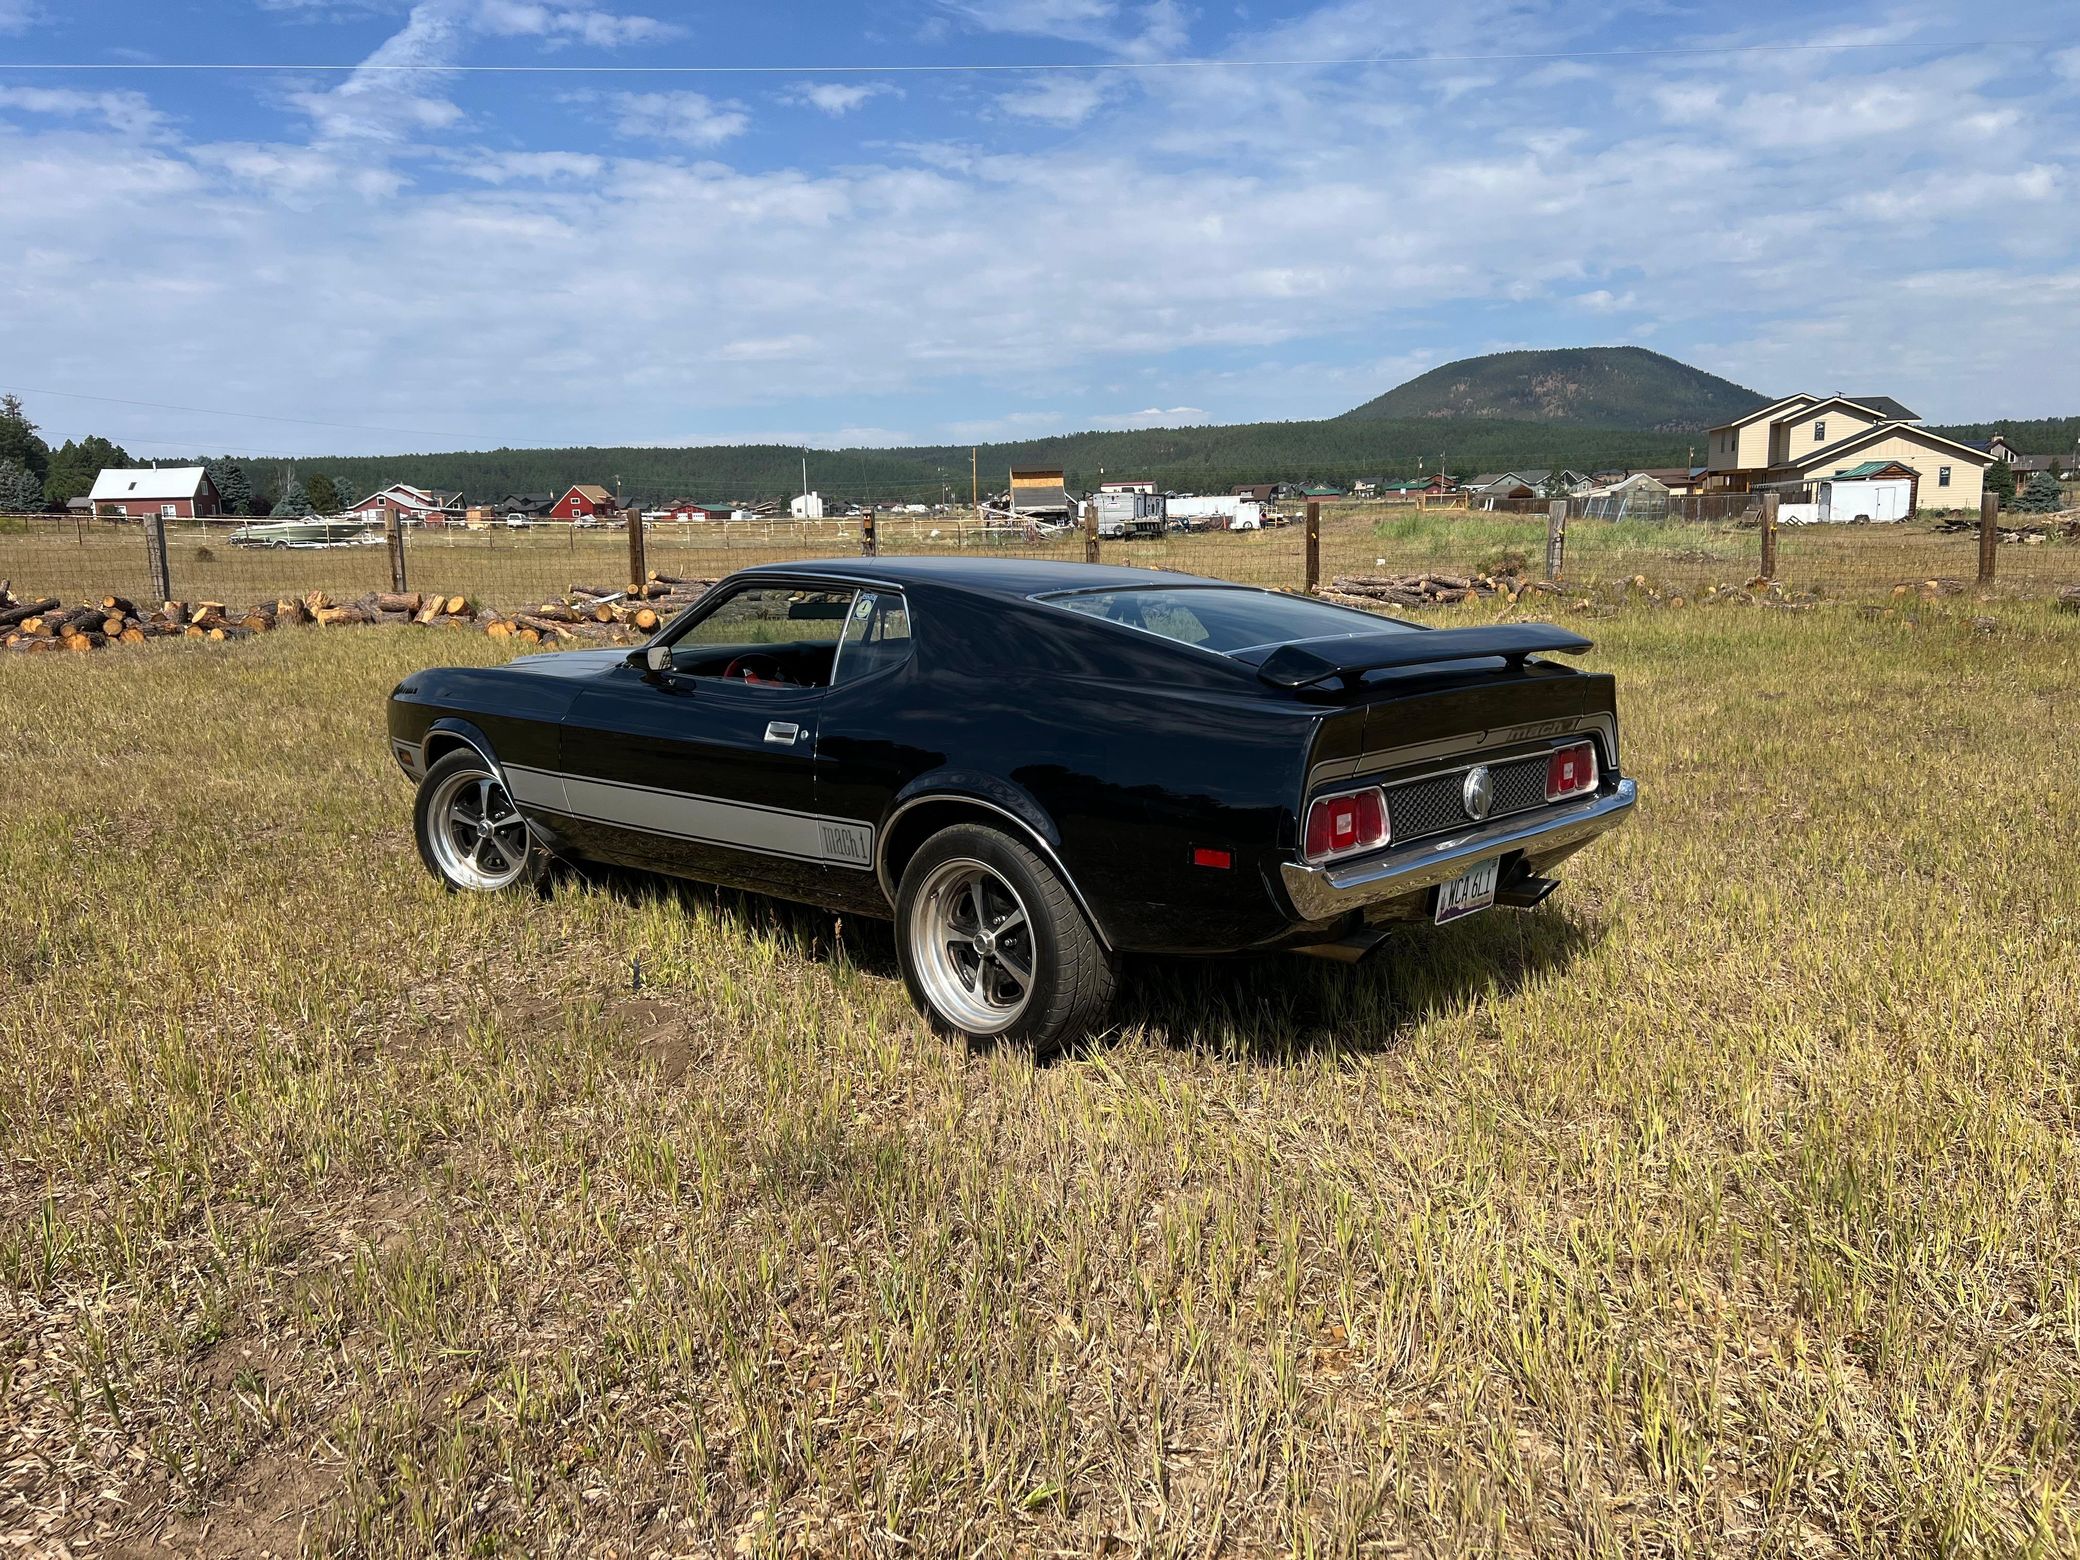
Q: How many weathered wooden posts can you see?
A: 9